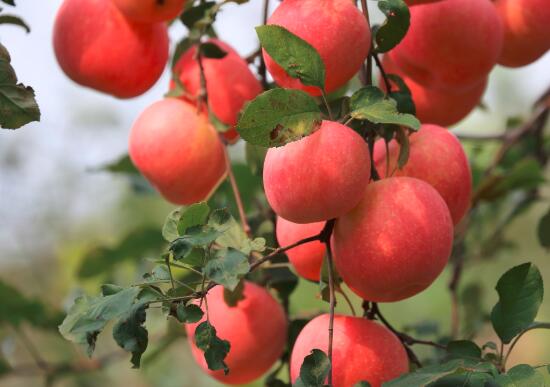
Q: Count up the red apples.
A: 14